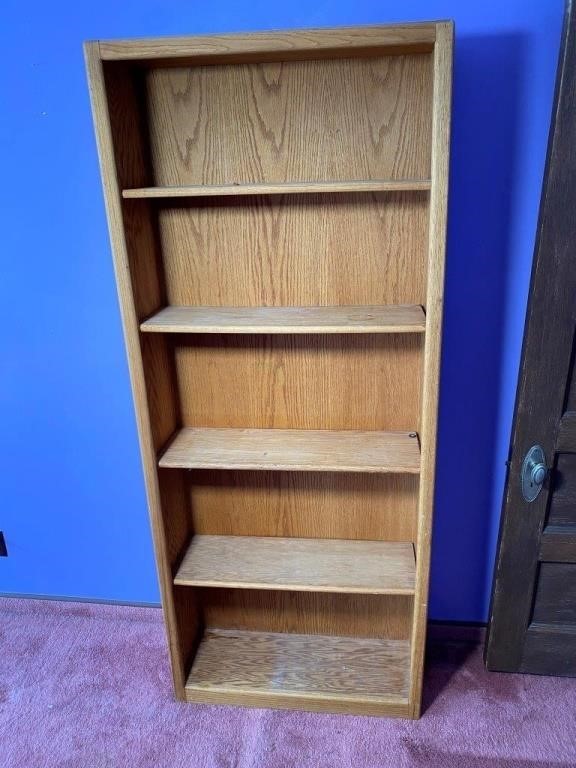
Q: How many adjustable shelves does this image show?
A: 4